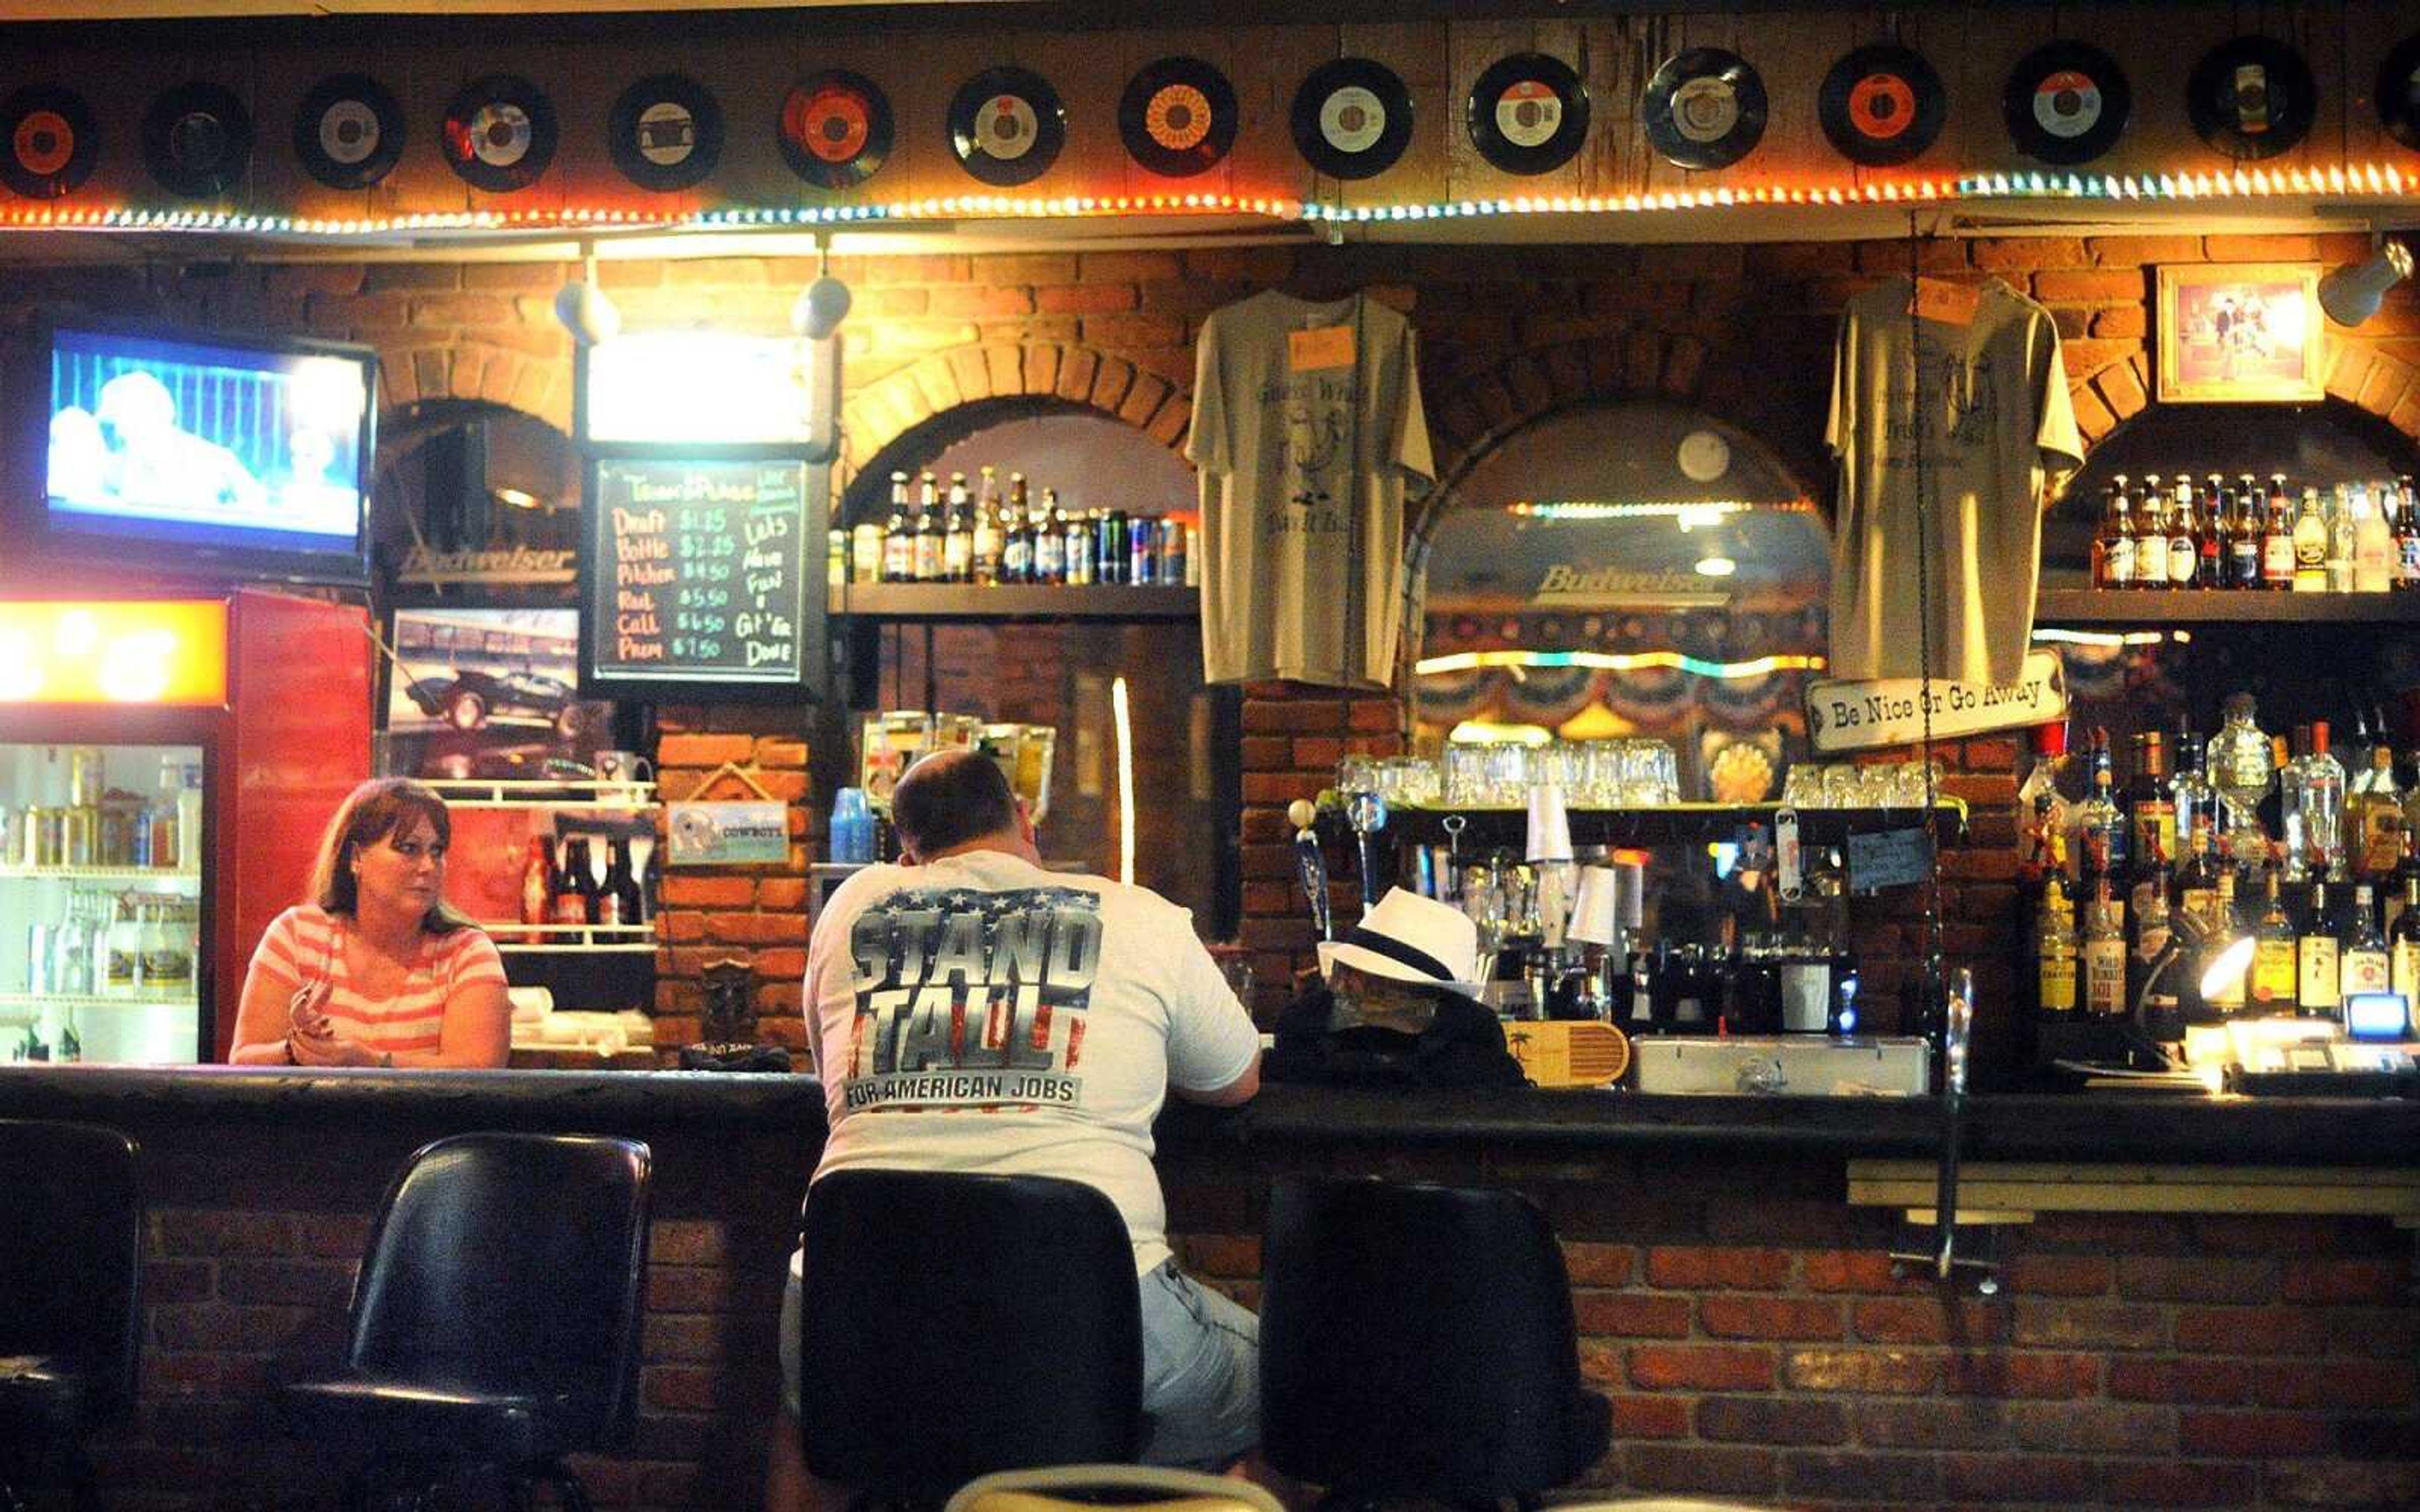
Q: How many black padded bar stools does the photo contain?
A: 4